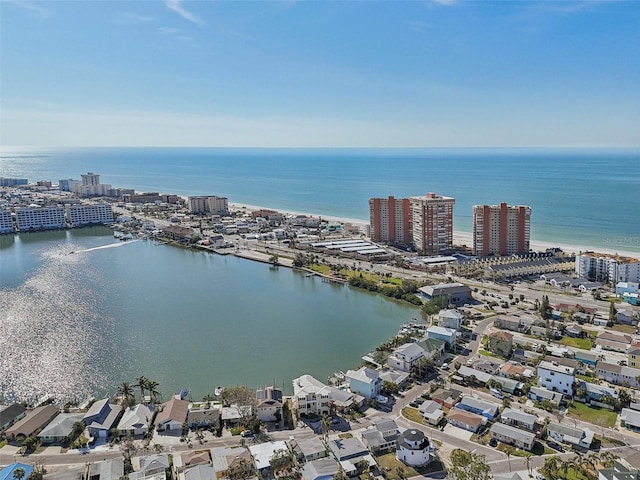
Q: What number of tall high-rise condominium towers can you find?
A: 3